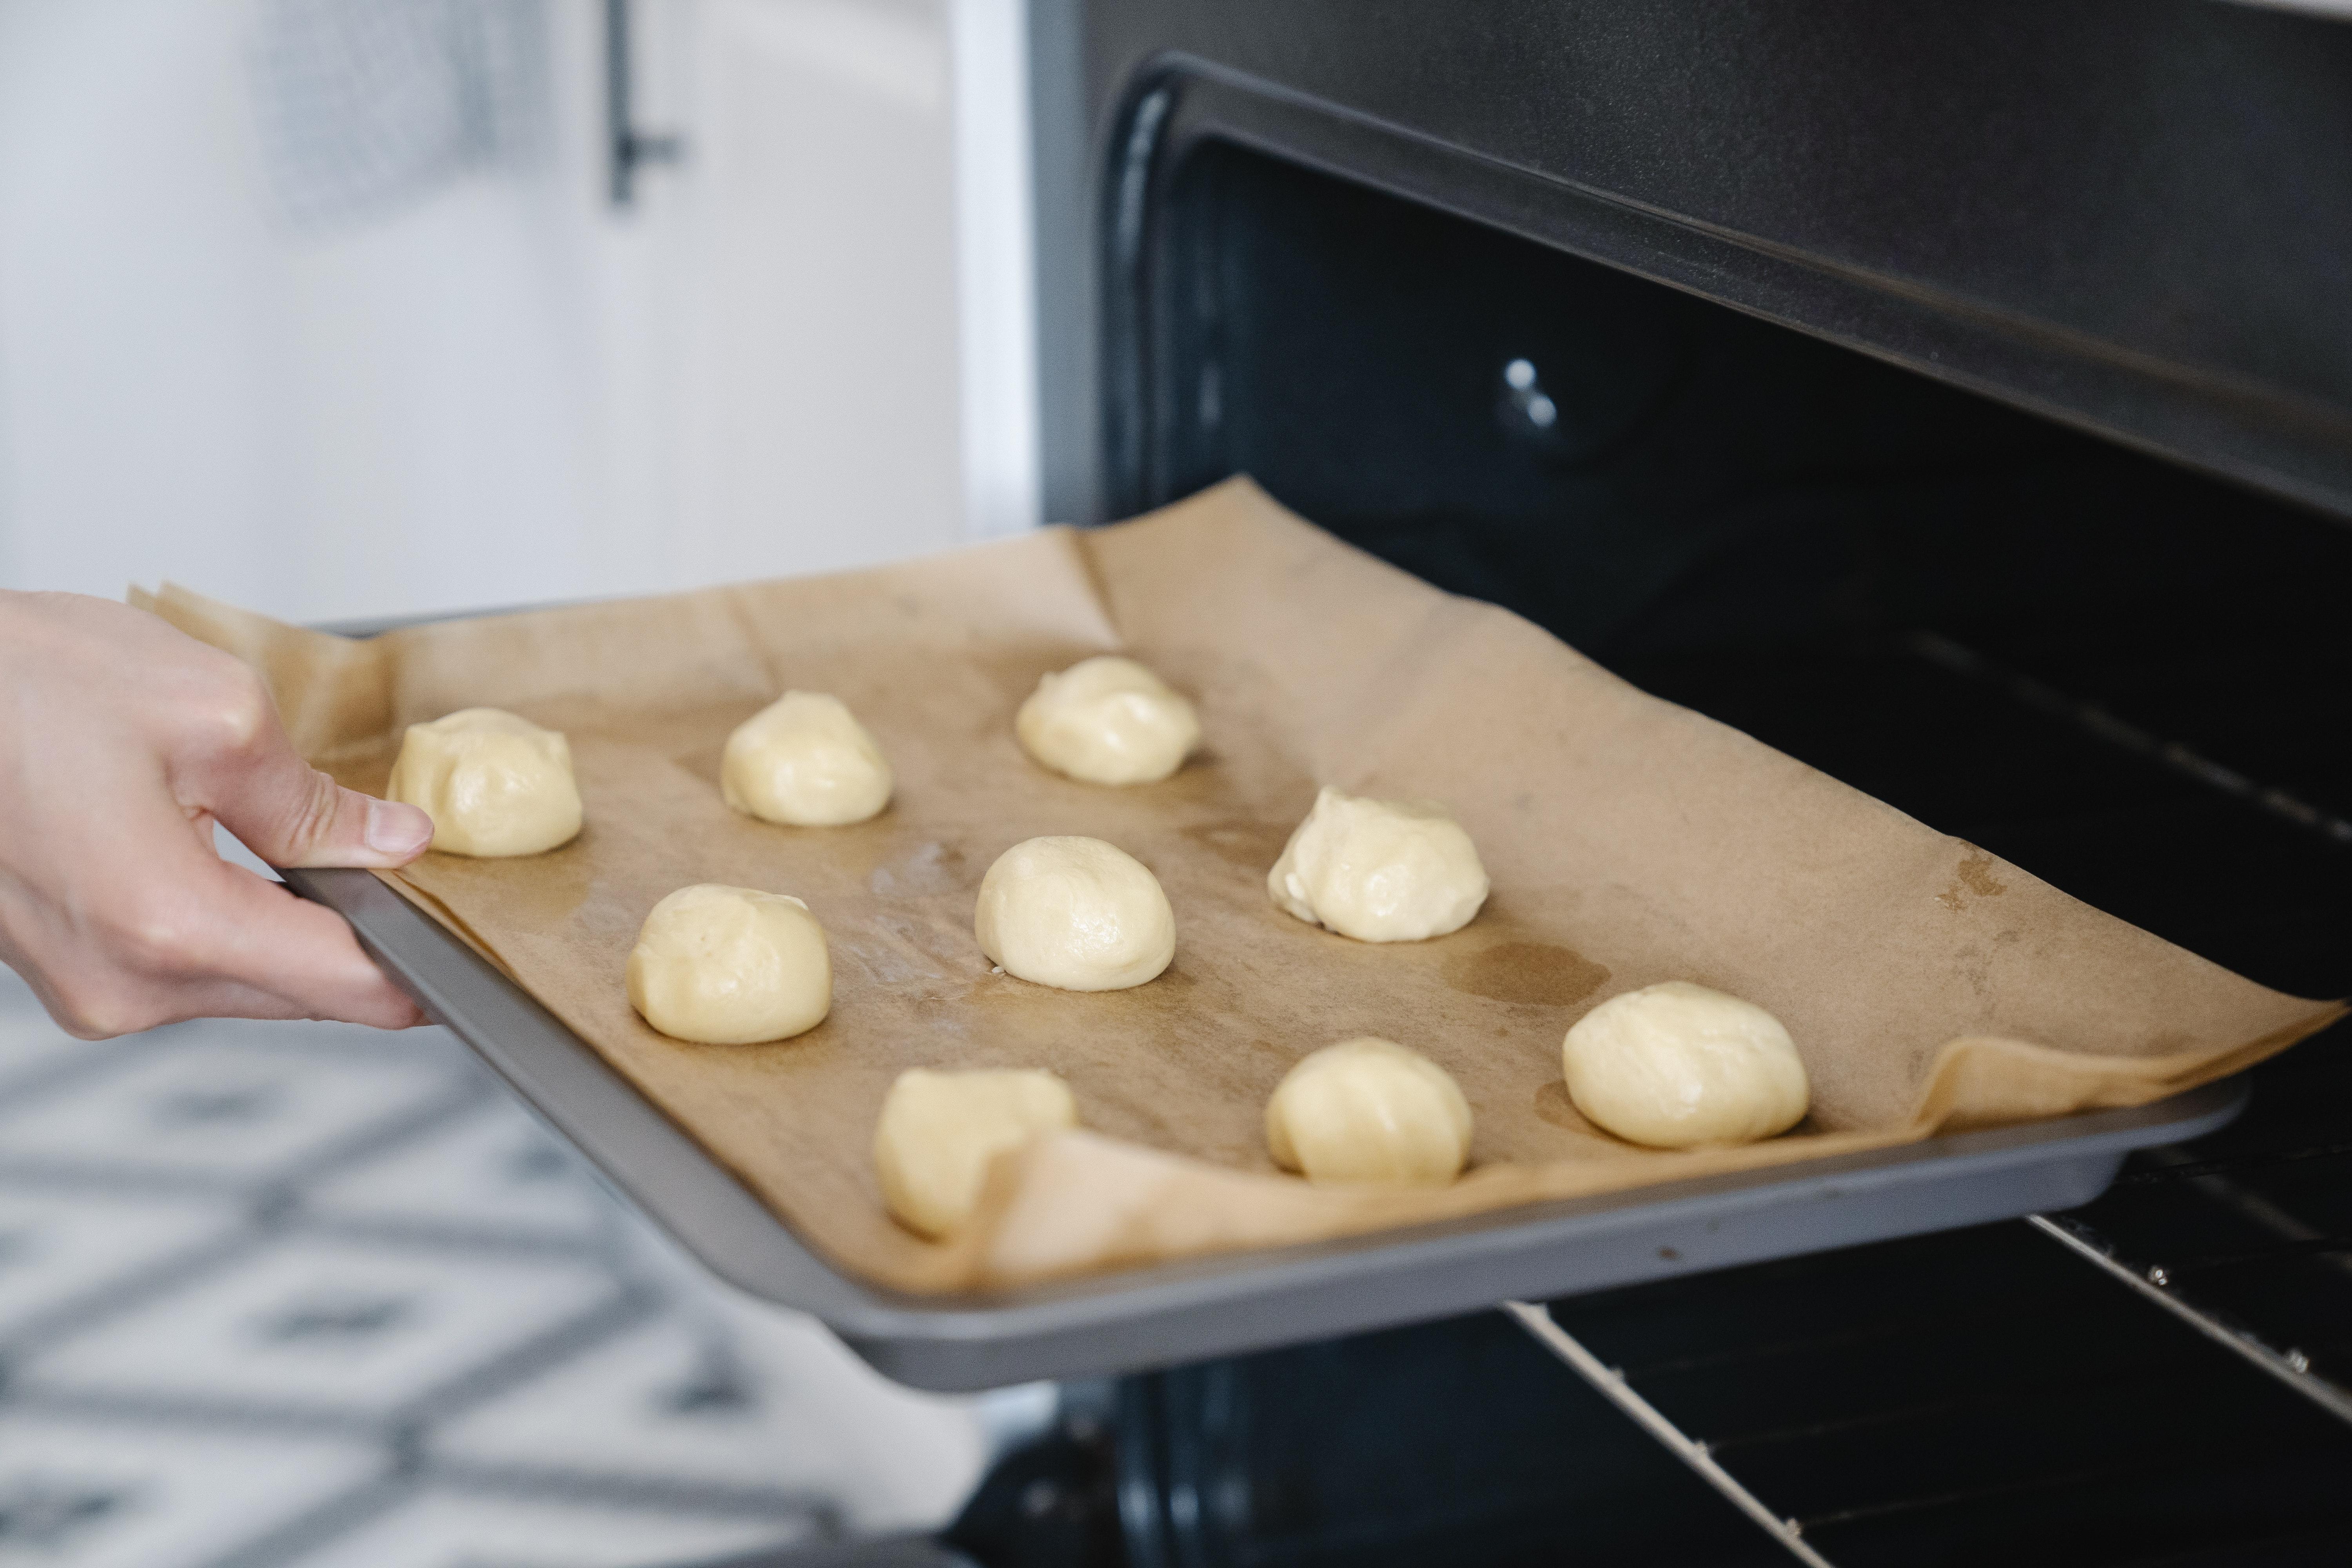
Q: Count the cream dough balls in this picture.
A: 9